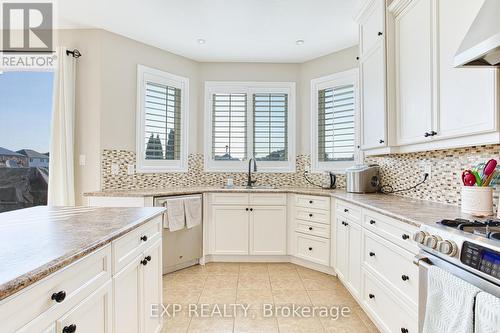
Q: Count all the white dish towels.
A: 4